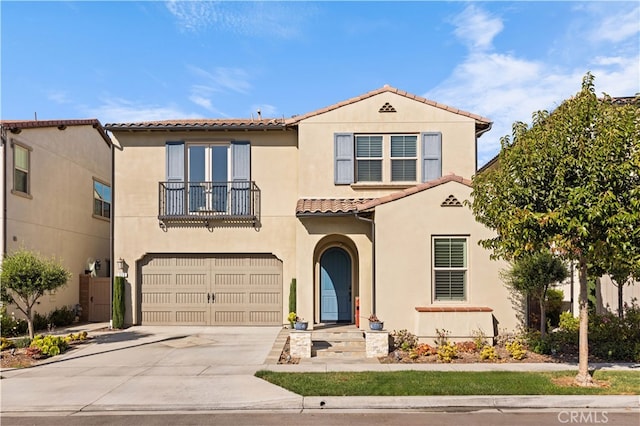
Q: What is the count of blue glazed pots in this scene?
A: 2